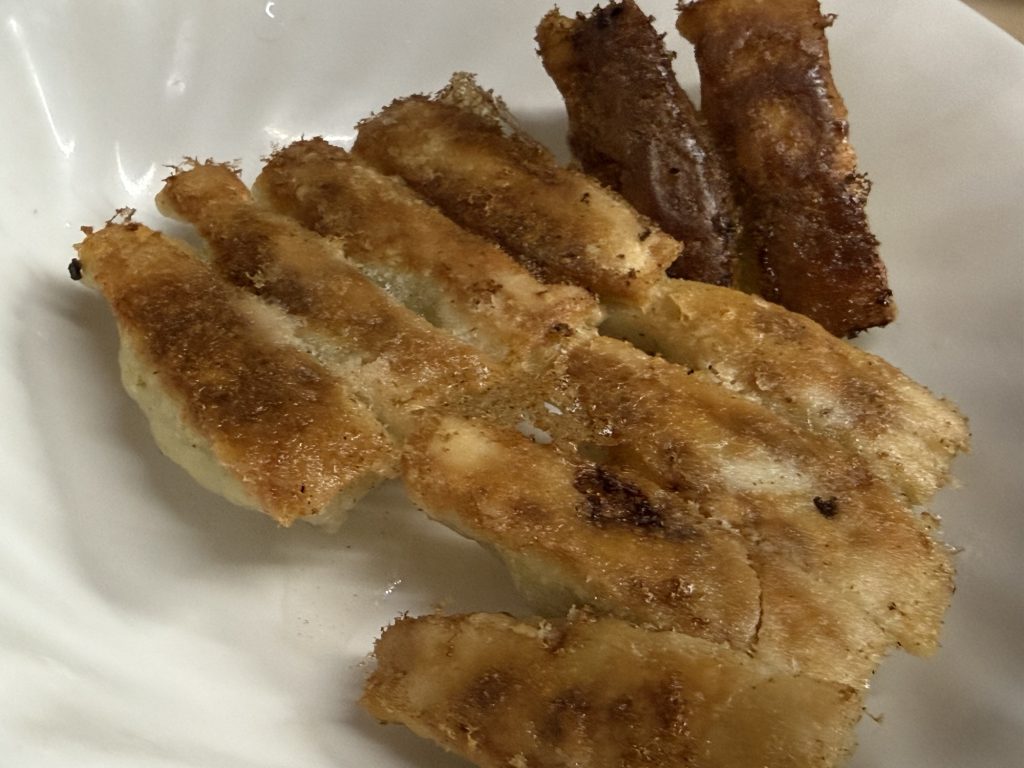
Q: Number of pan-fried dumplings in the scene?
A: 10